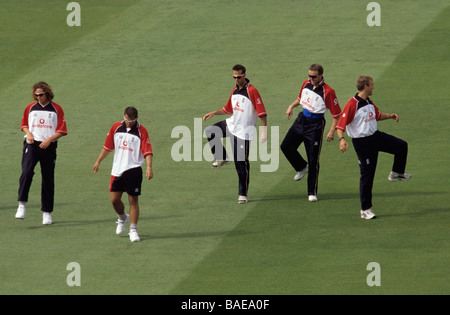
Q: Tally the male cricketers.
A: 5